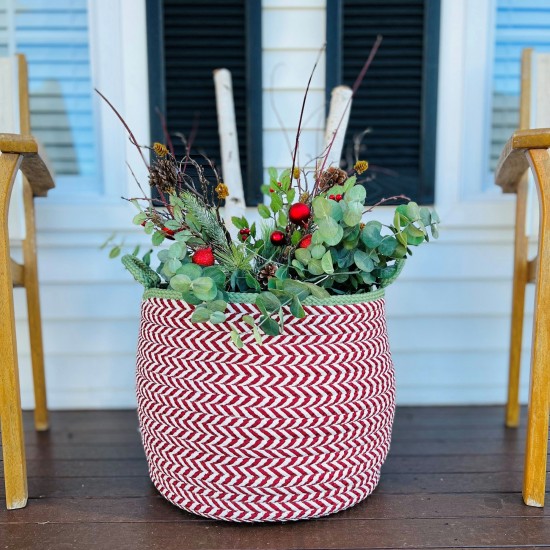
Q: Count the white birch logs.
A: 2